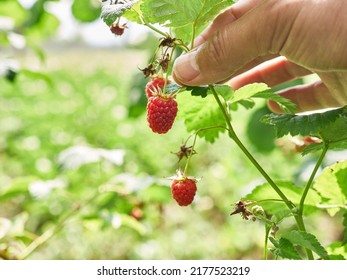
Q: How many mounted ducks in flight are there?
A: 0